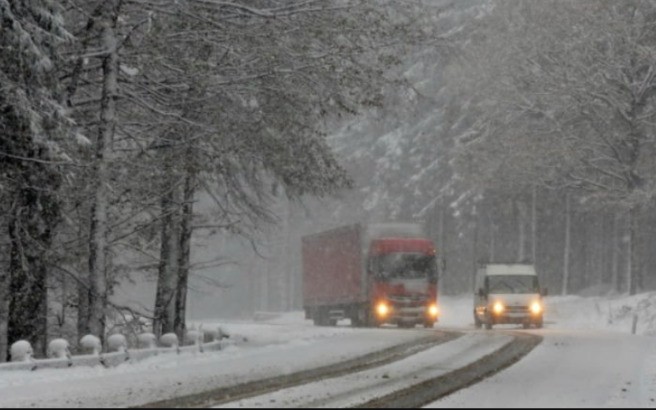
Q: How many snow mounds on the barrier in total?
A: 7